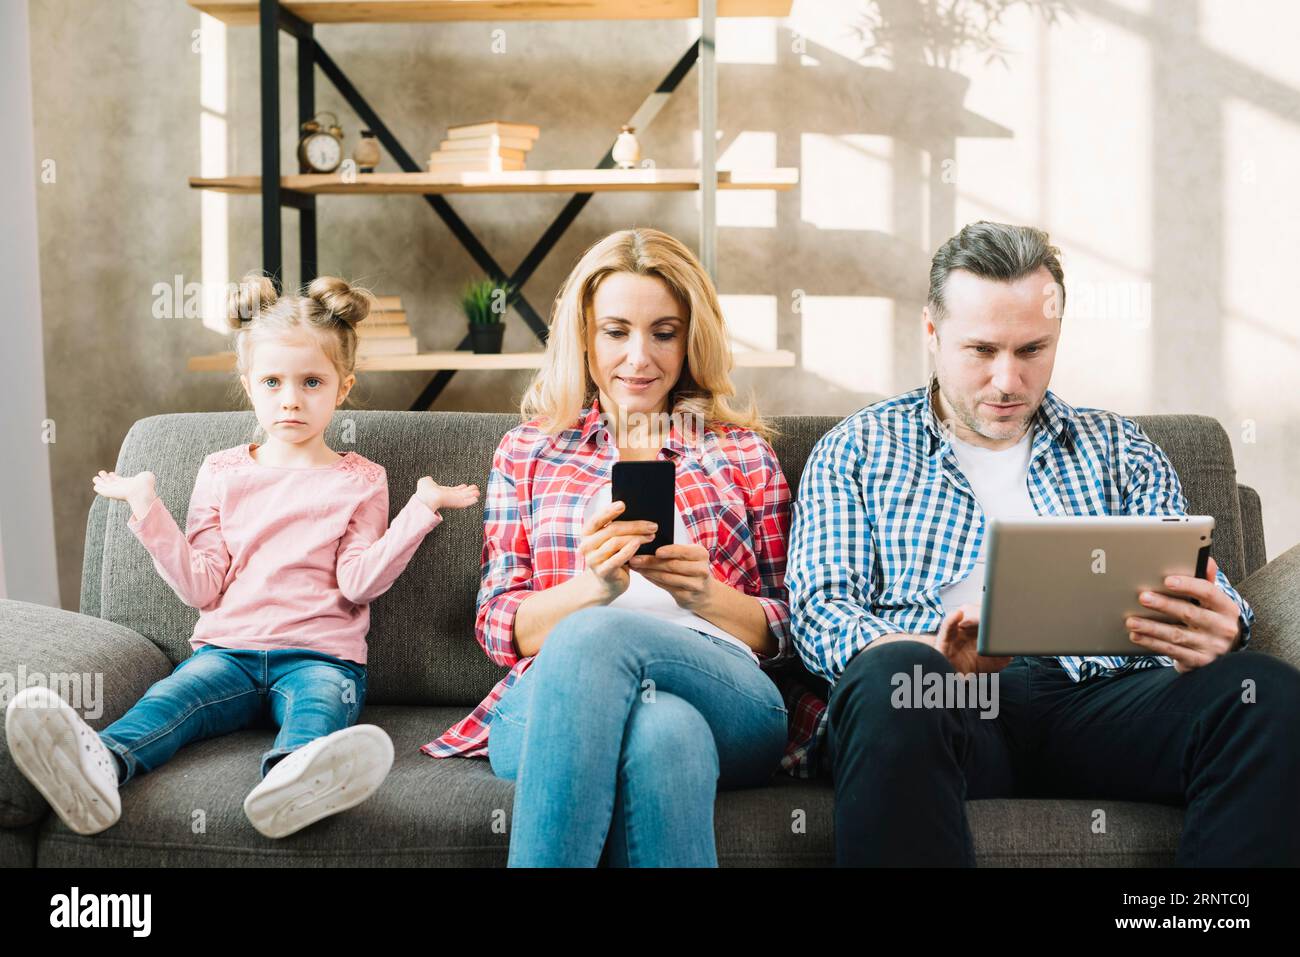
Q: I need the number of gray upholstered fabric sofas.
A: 1